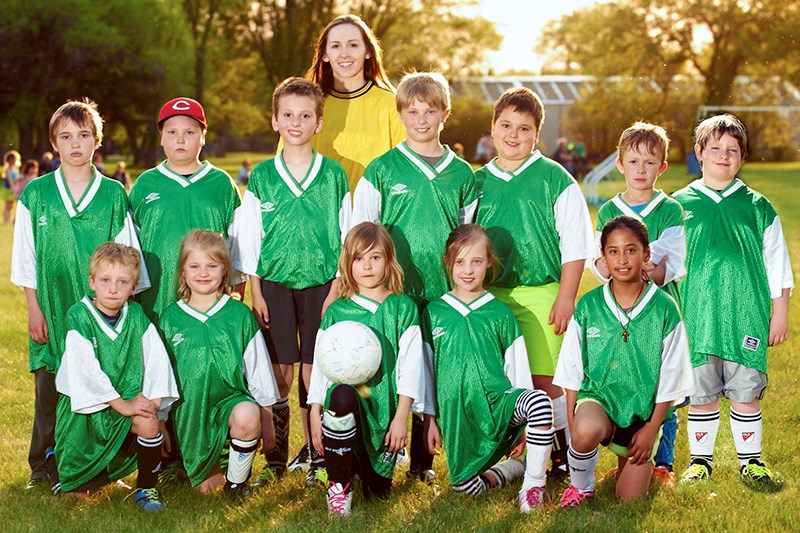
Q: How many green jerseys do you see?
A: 12